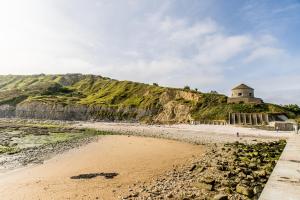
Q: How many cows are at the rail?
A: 0